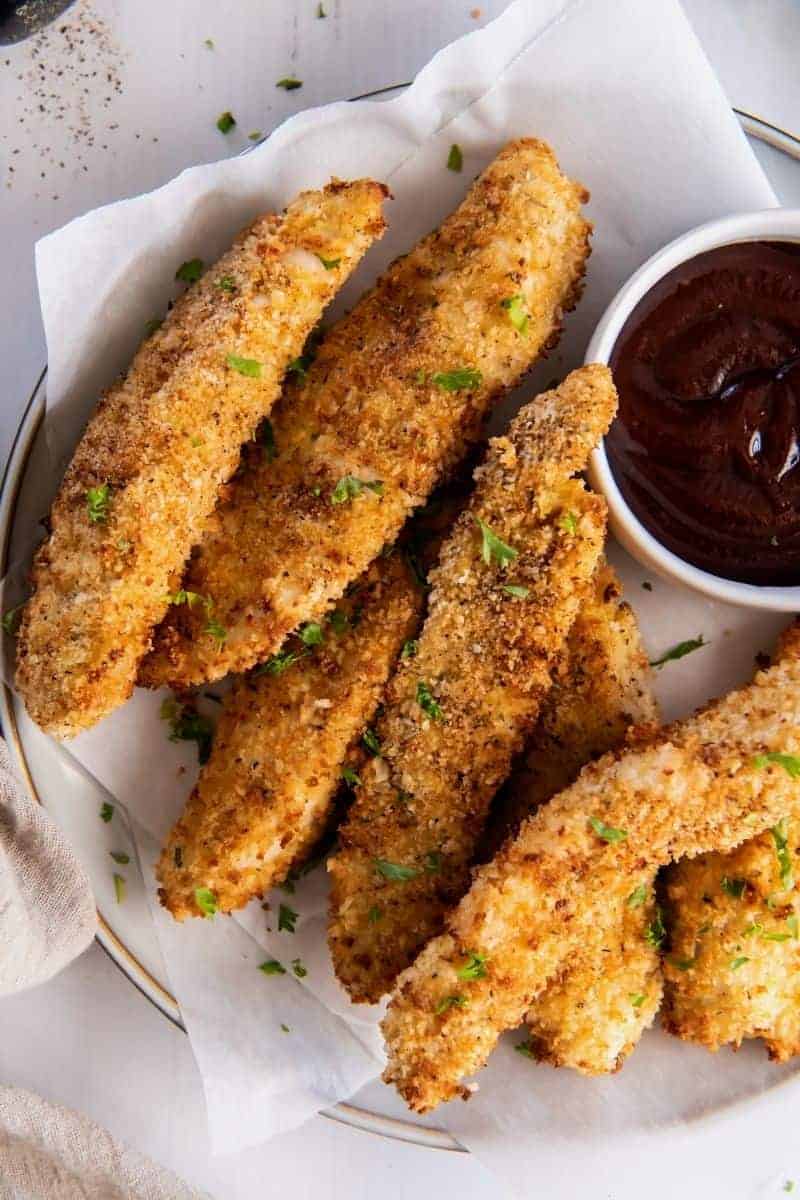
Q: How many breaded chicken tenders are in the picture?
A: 7